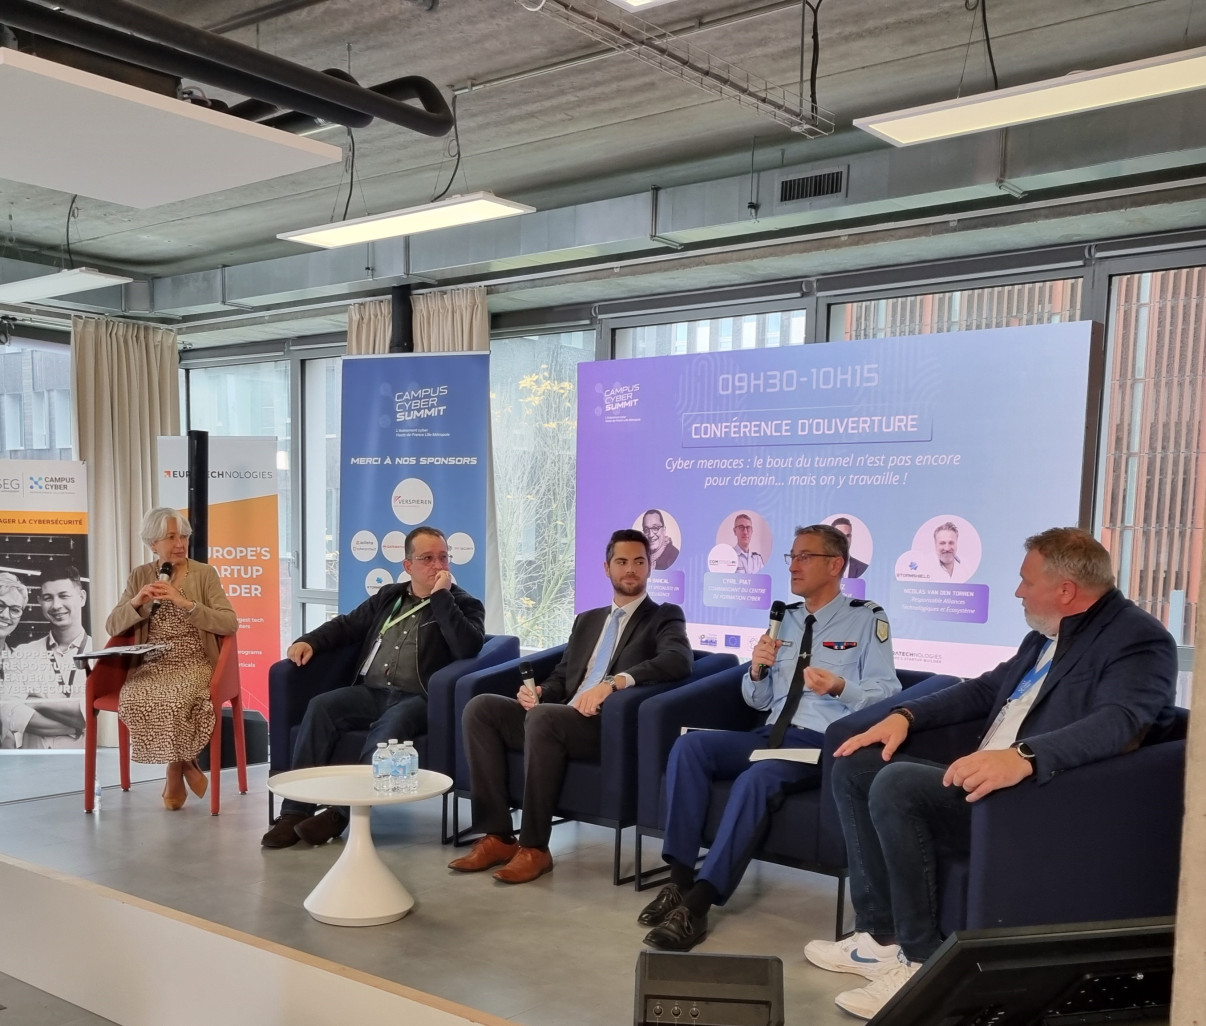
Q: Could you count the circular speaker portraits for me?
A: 4